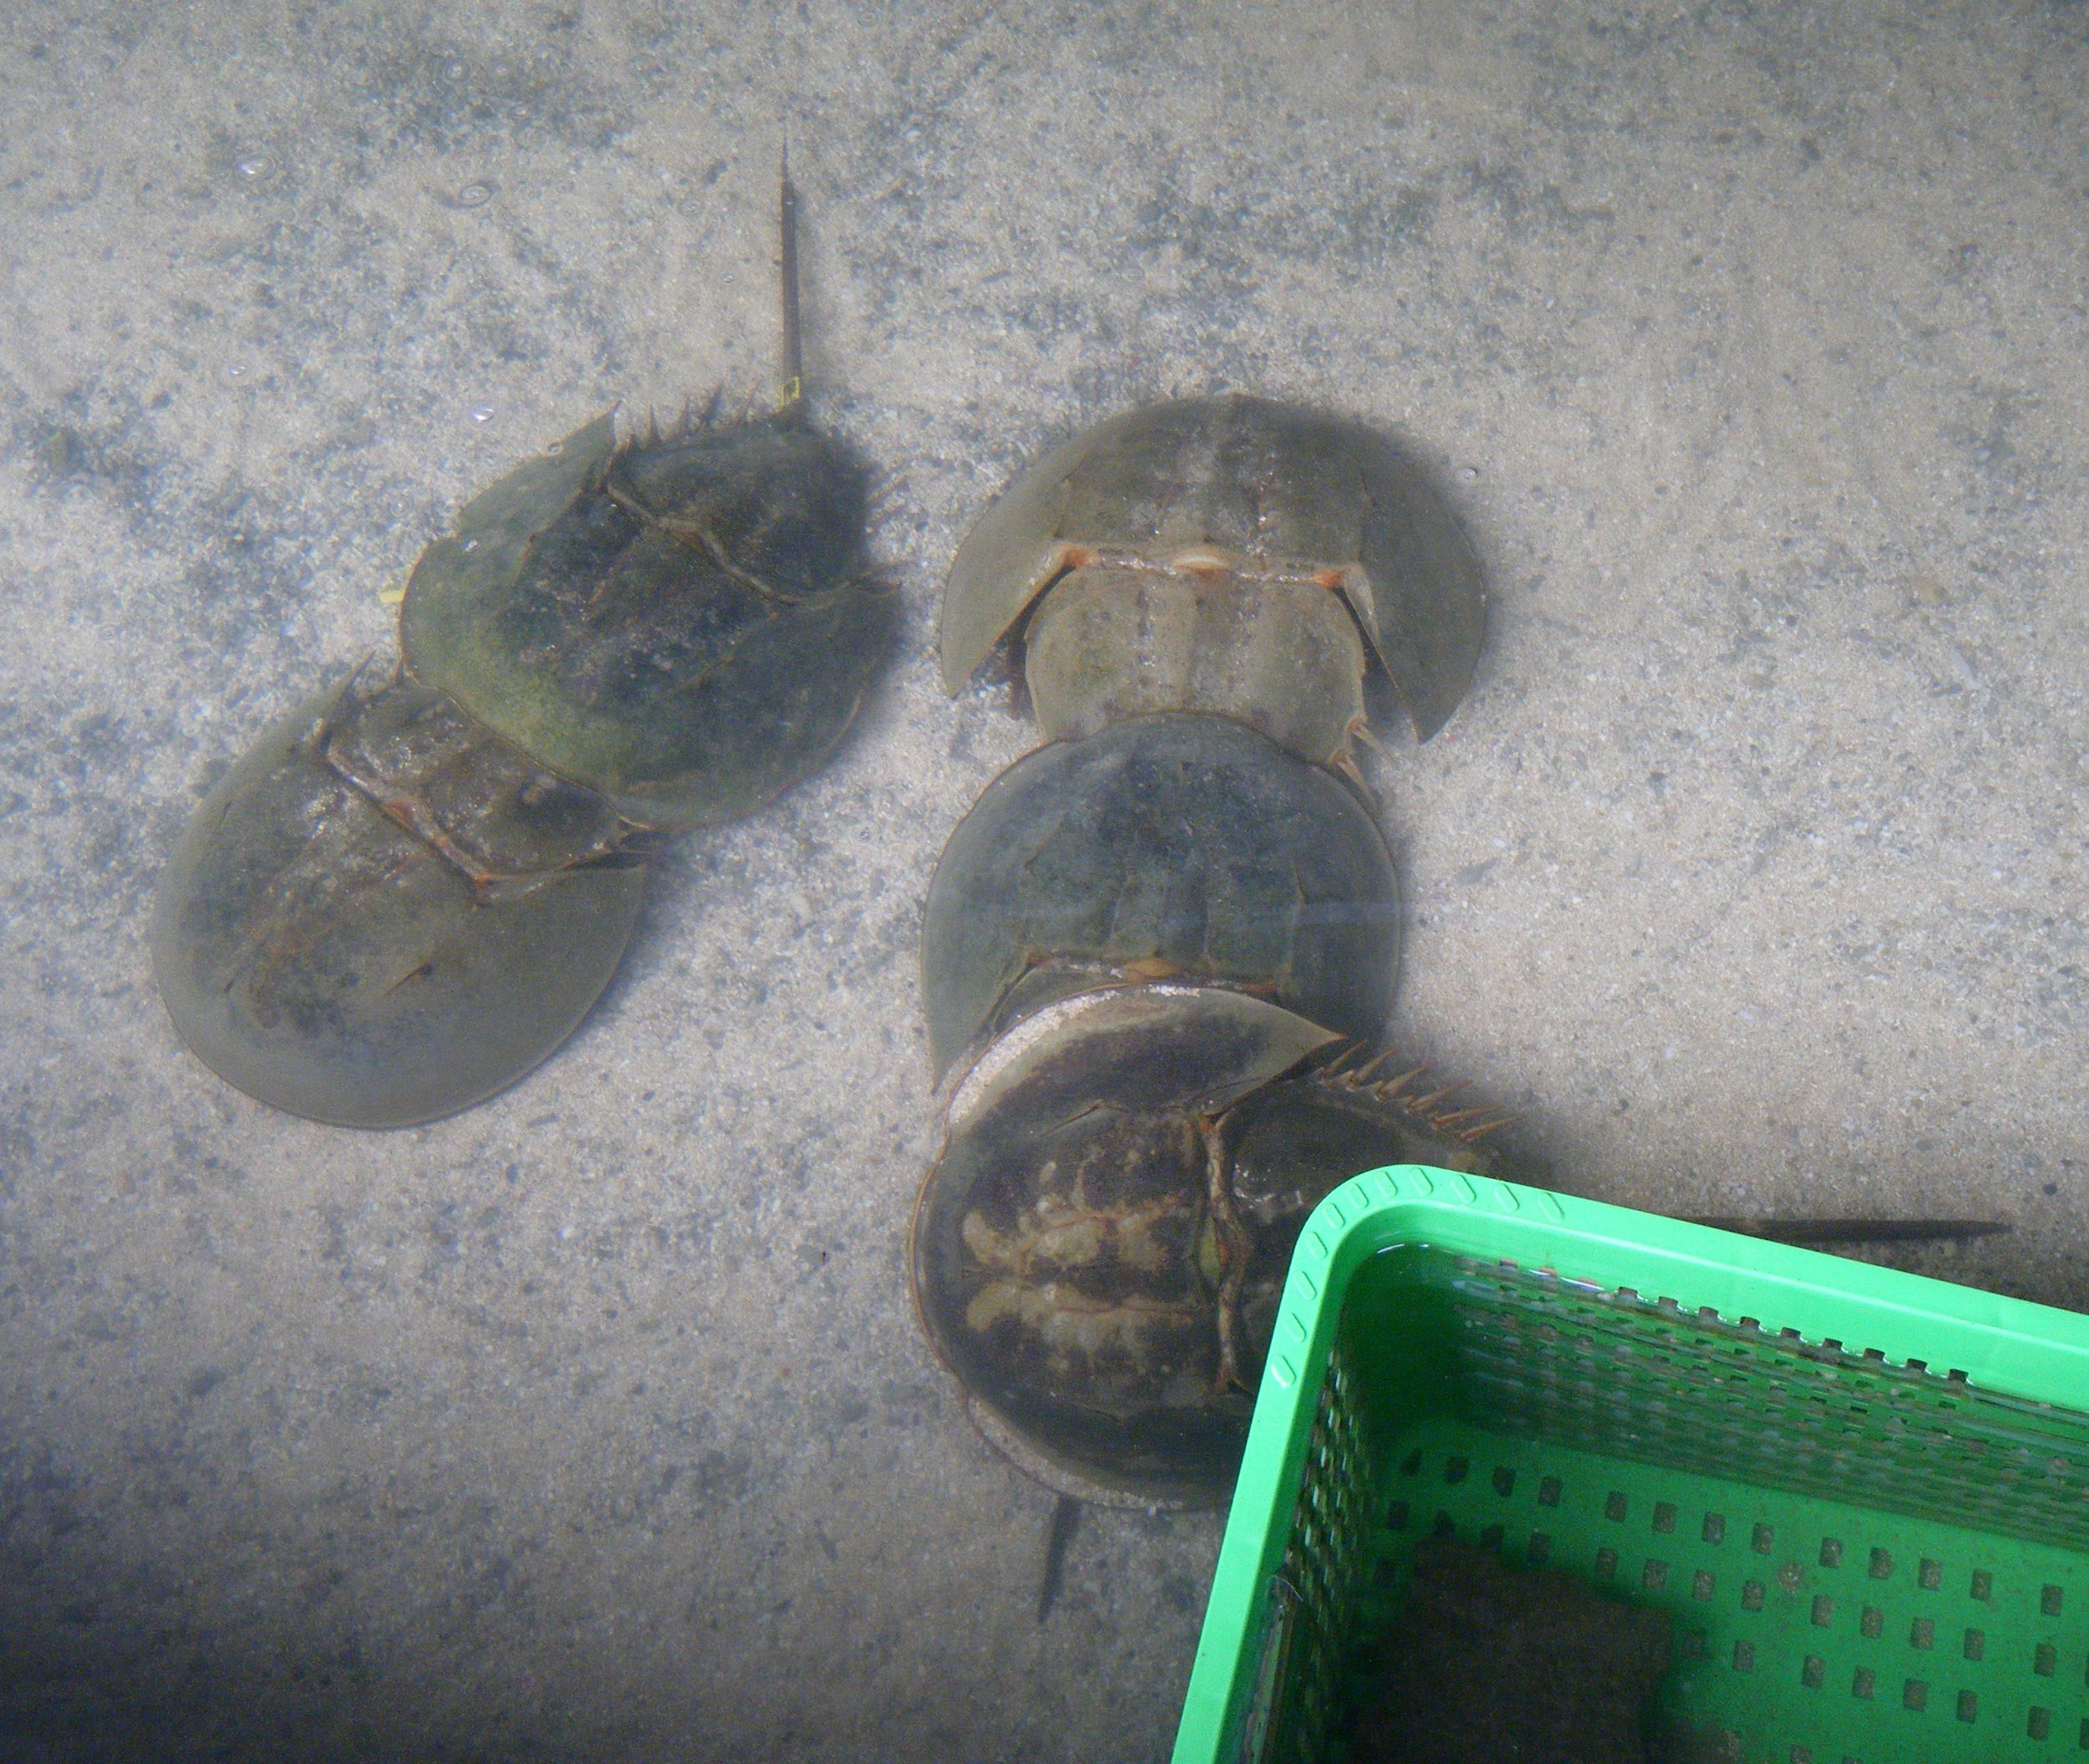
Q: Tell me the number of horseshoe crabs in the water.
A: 5